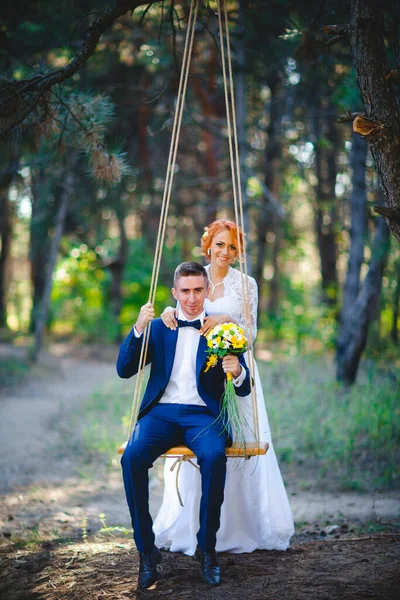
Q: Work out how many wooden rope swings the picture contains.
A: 1